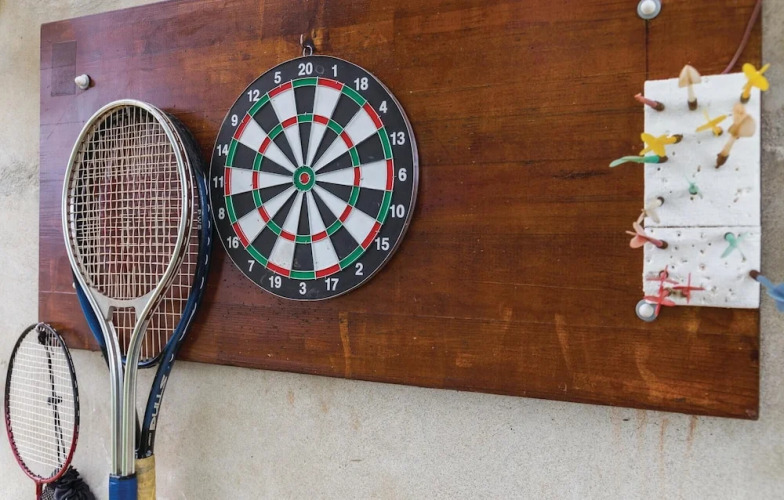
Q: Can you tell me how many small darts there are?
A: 15